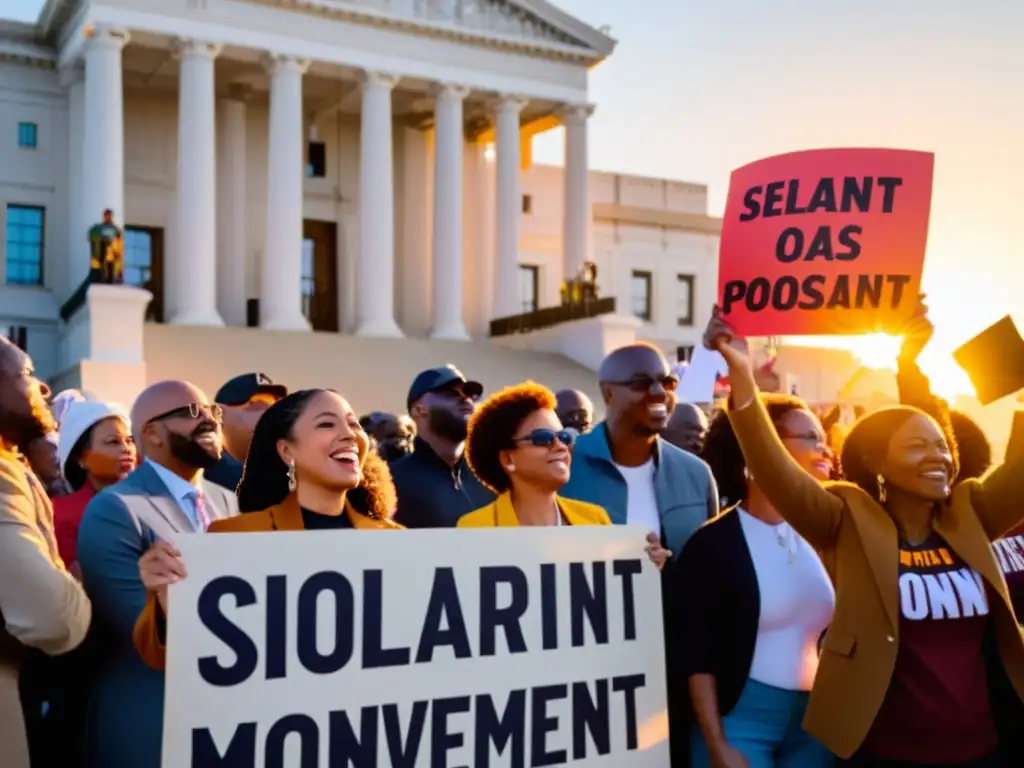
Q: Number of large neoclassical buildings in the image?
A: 1